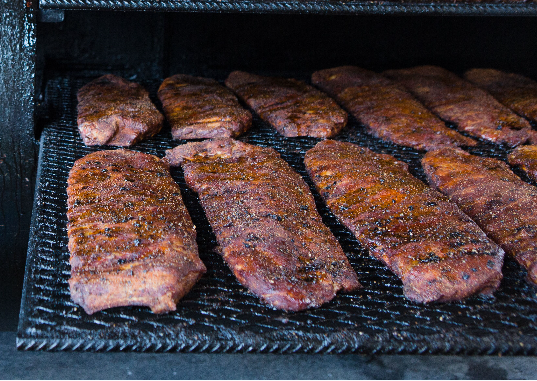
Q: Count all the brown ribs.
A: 11